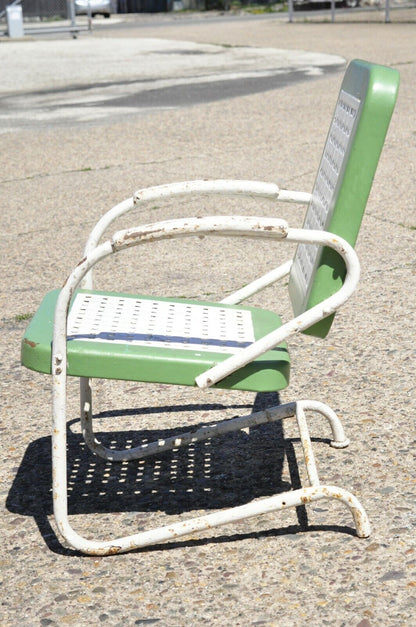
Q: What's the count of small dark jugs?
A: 0